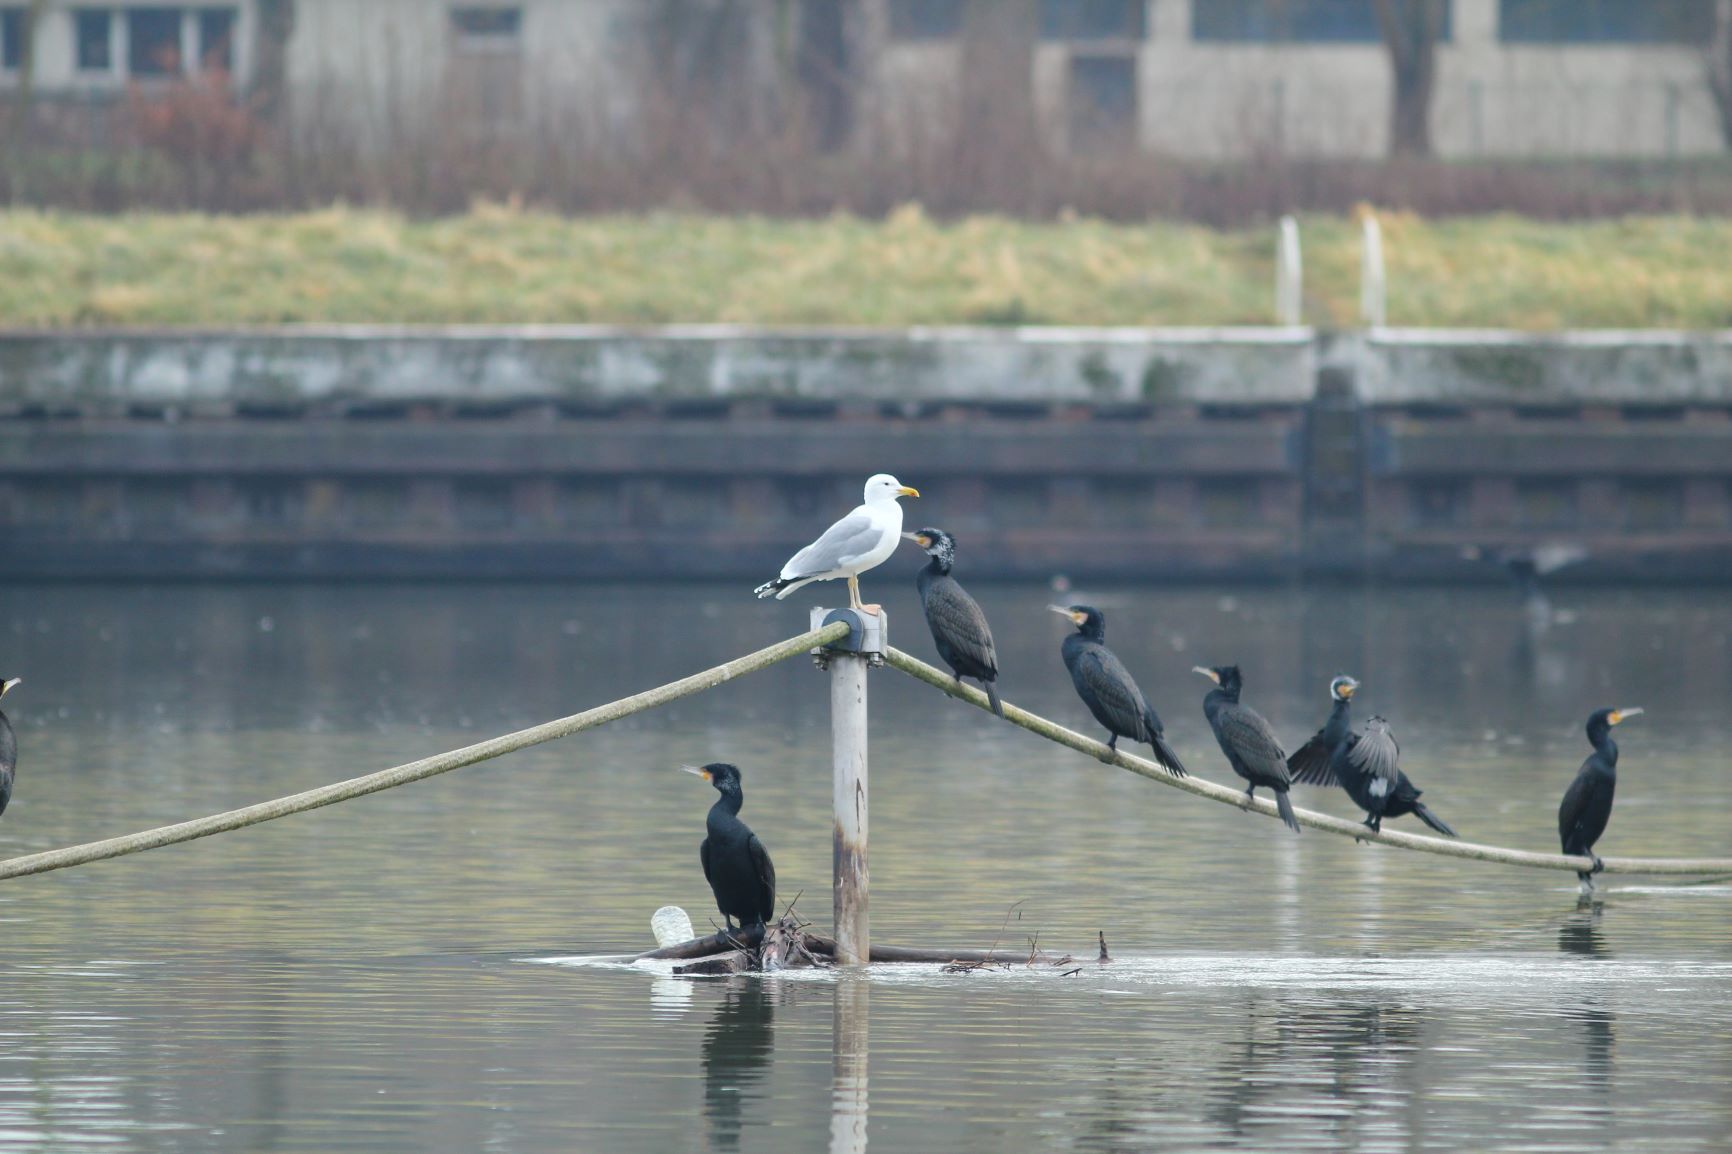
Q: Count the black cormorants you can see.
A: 7